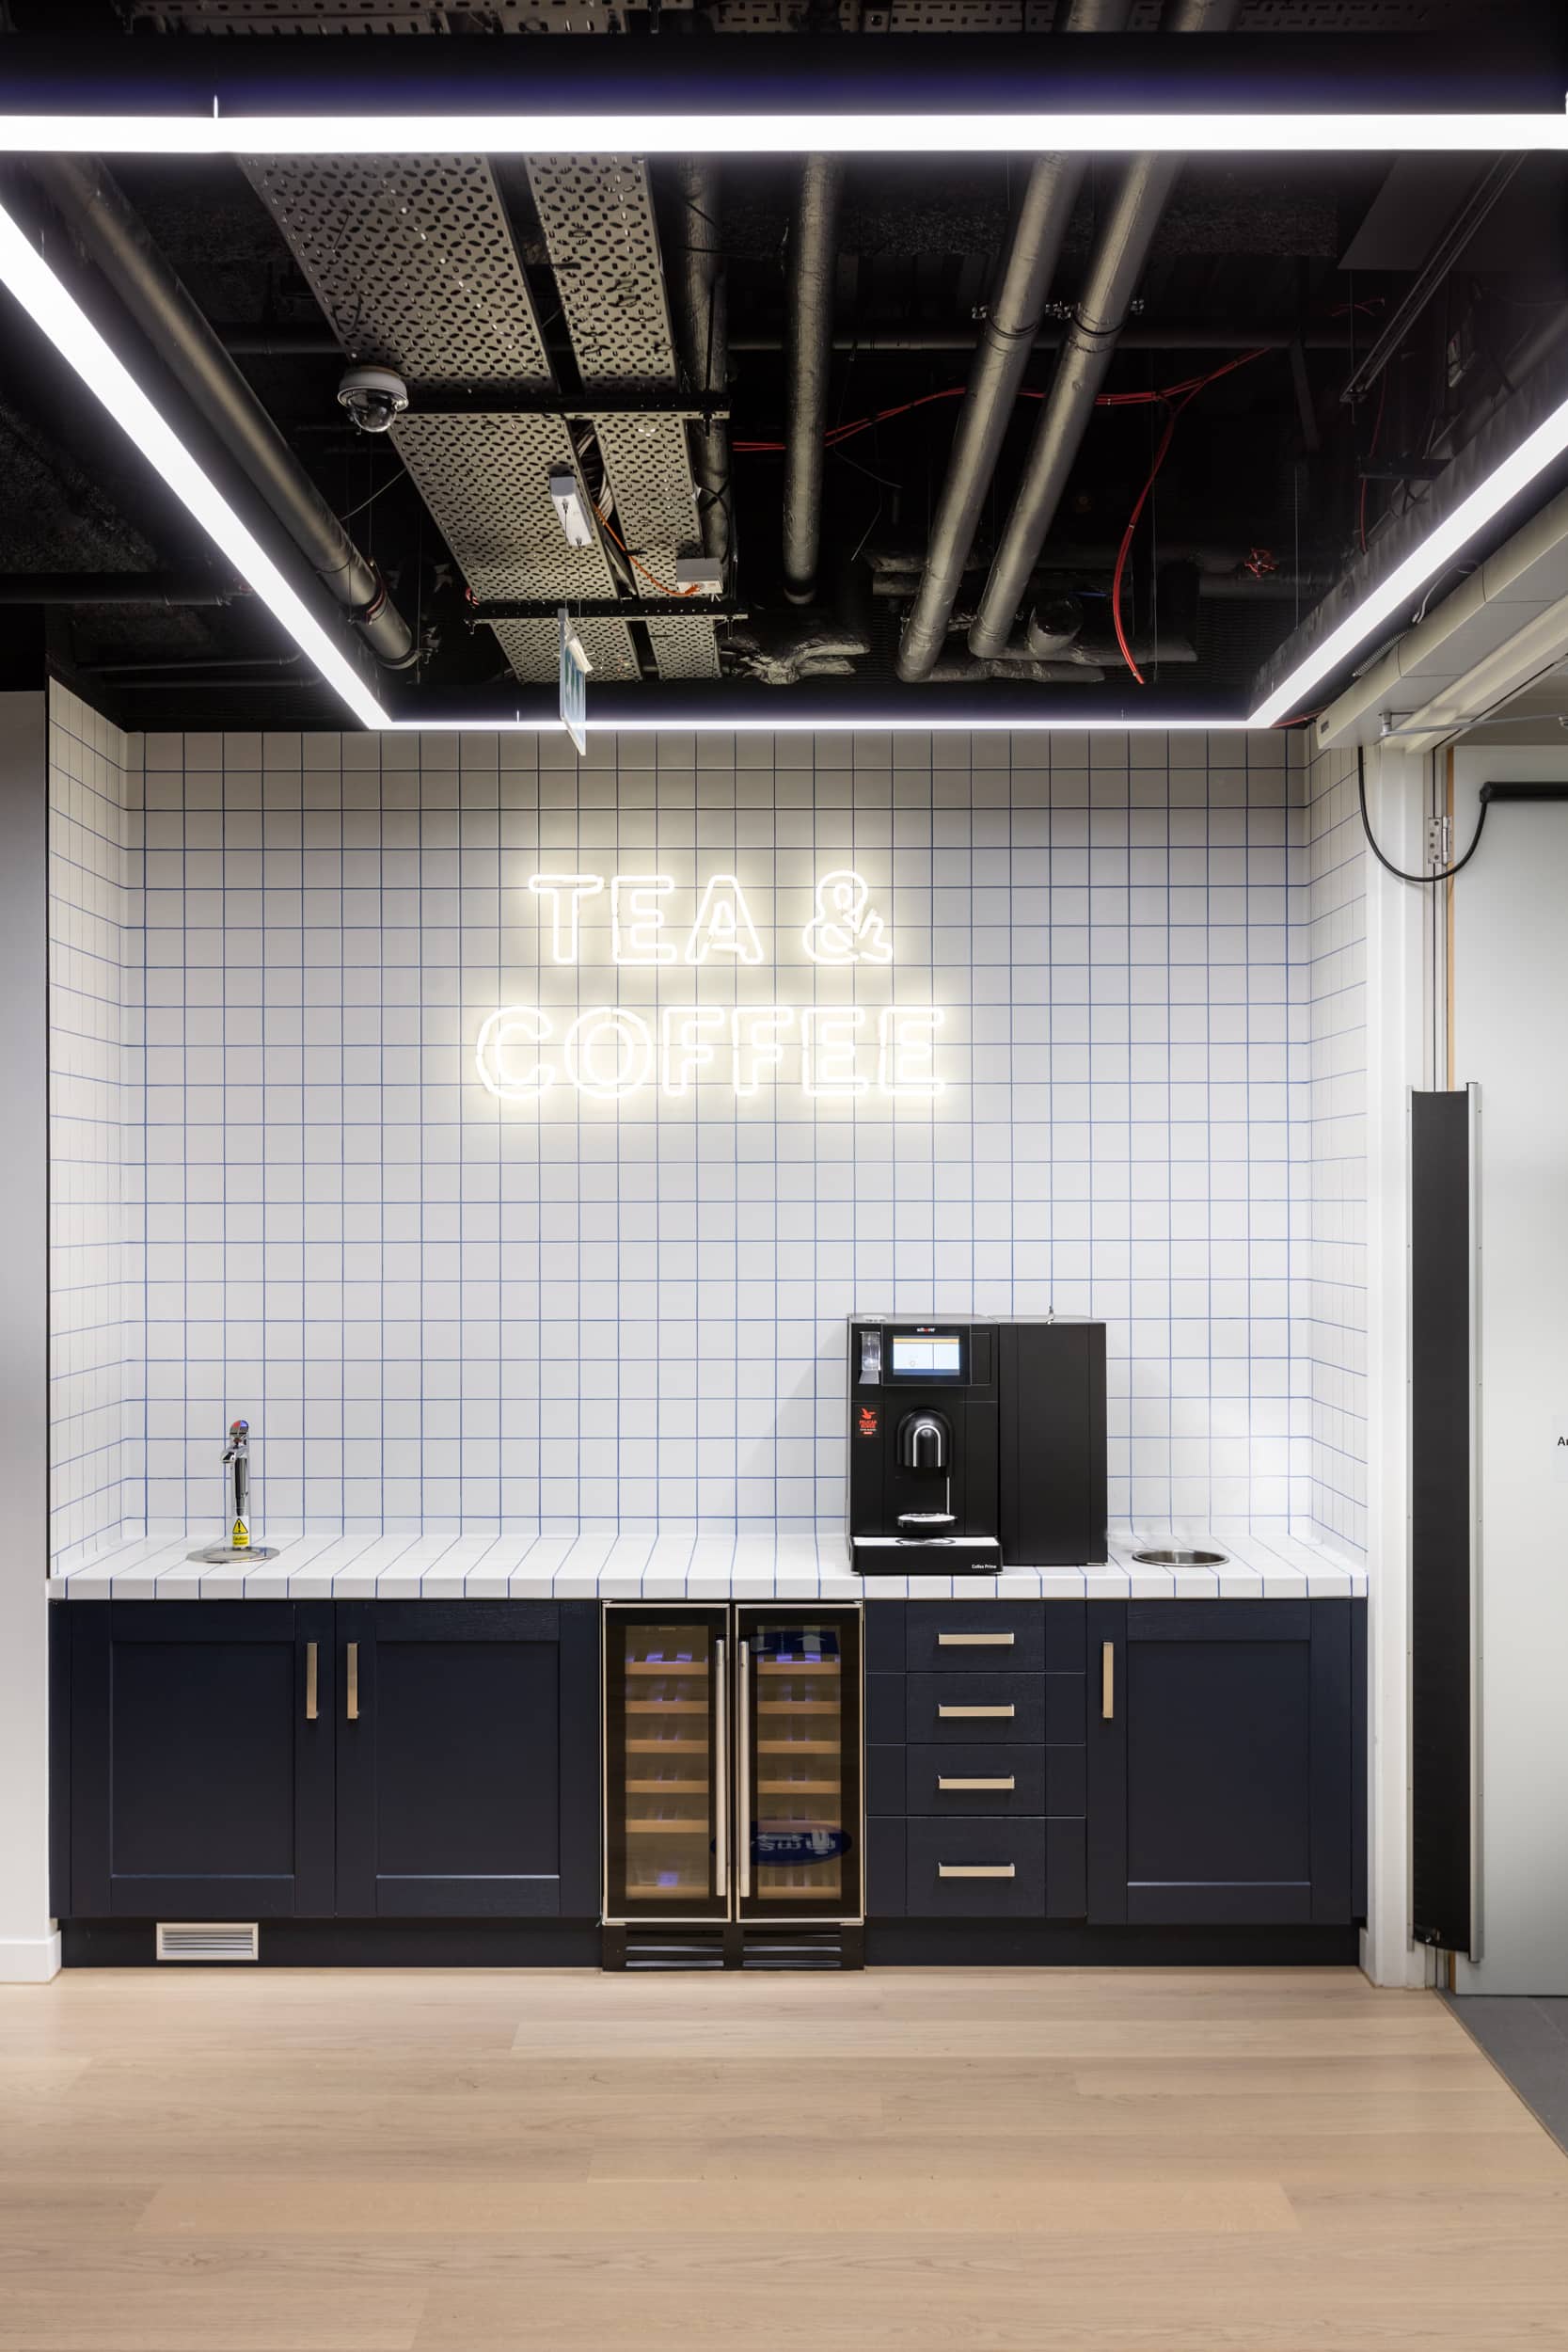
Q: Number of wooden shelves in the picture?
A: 12